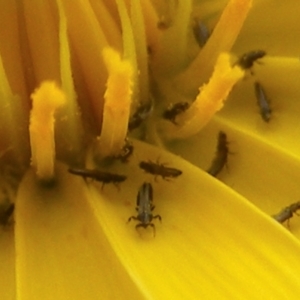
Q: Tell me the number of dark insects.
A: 12